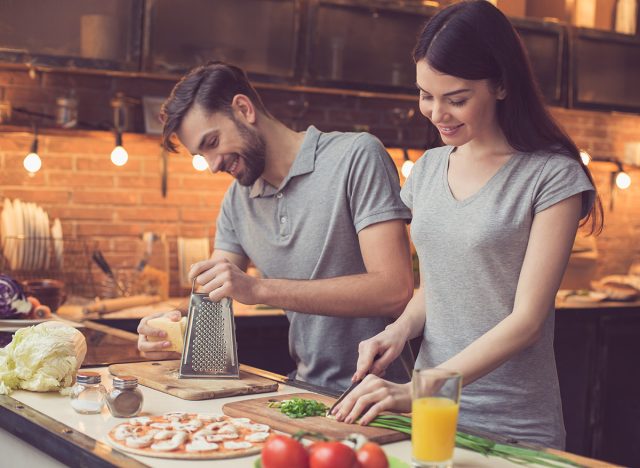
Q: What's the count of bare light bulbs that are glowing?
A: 6